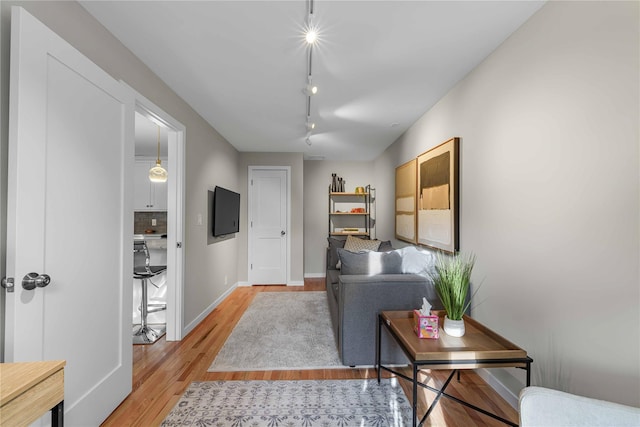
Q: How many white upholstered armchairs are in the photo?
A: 1